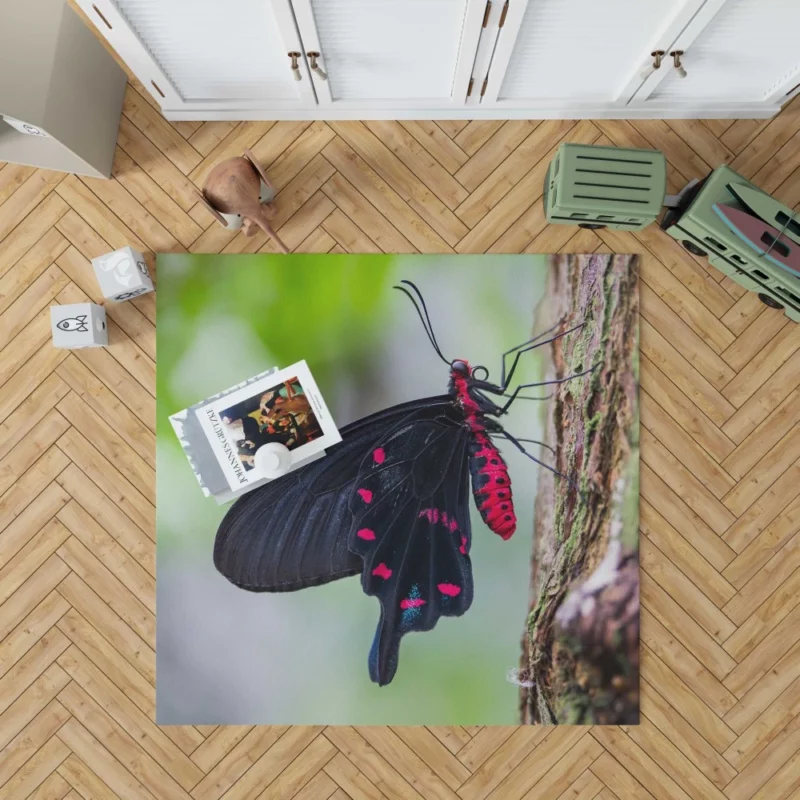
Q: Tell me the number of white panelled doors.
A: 4